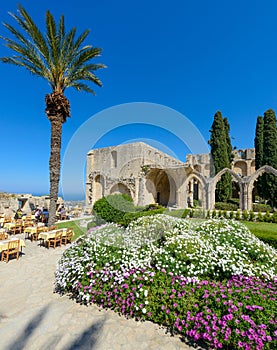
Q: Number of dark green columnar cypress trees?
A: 4